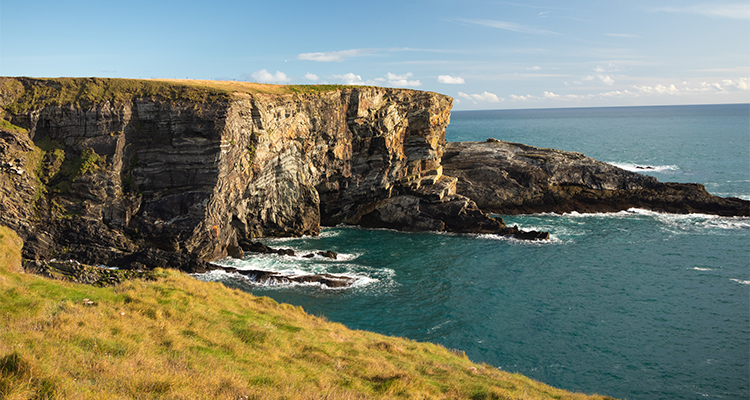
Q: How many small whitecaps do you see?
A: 2